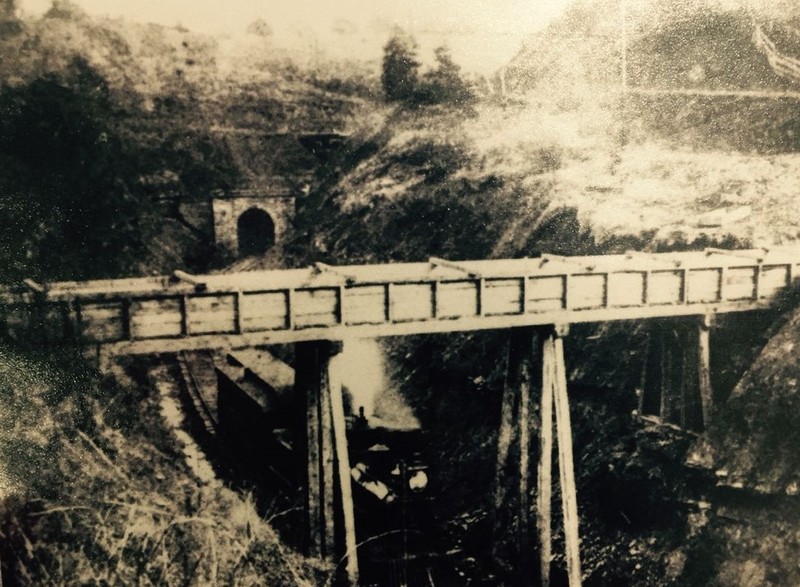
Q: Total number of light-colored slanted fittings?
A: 7